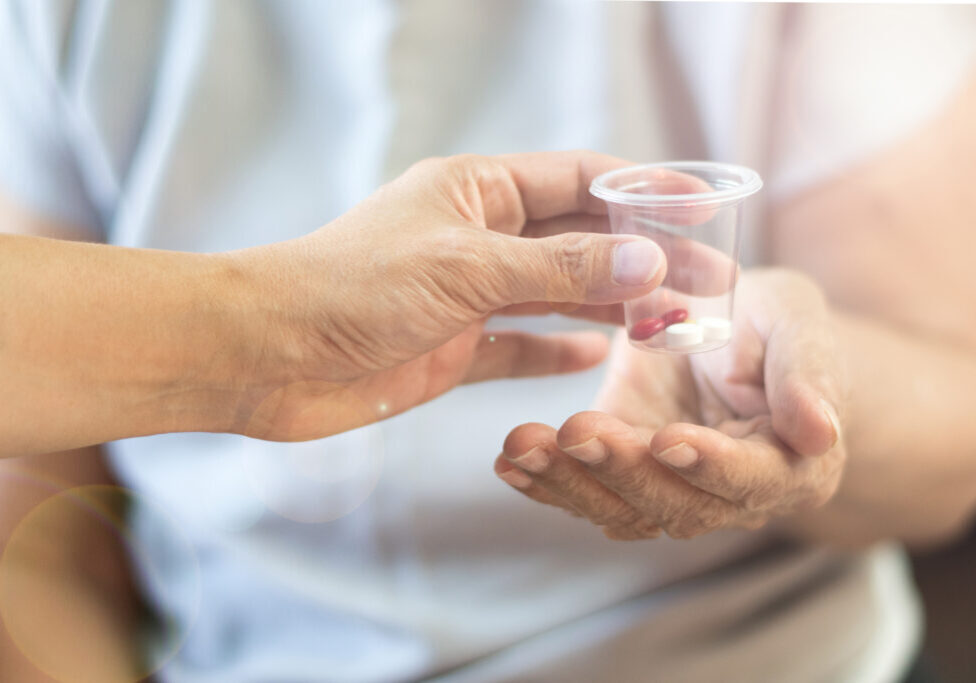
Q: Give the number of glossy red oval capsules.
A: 2